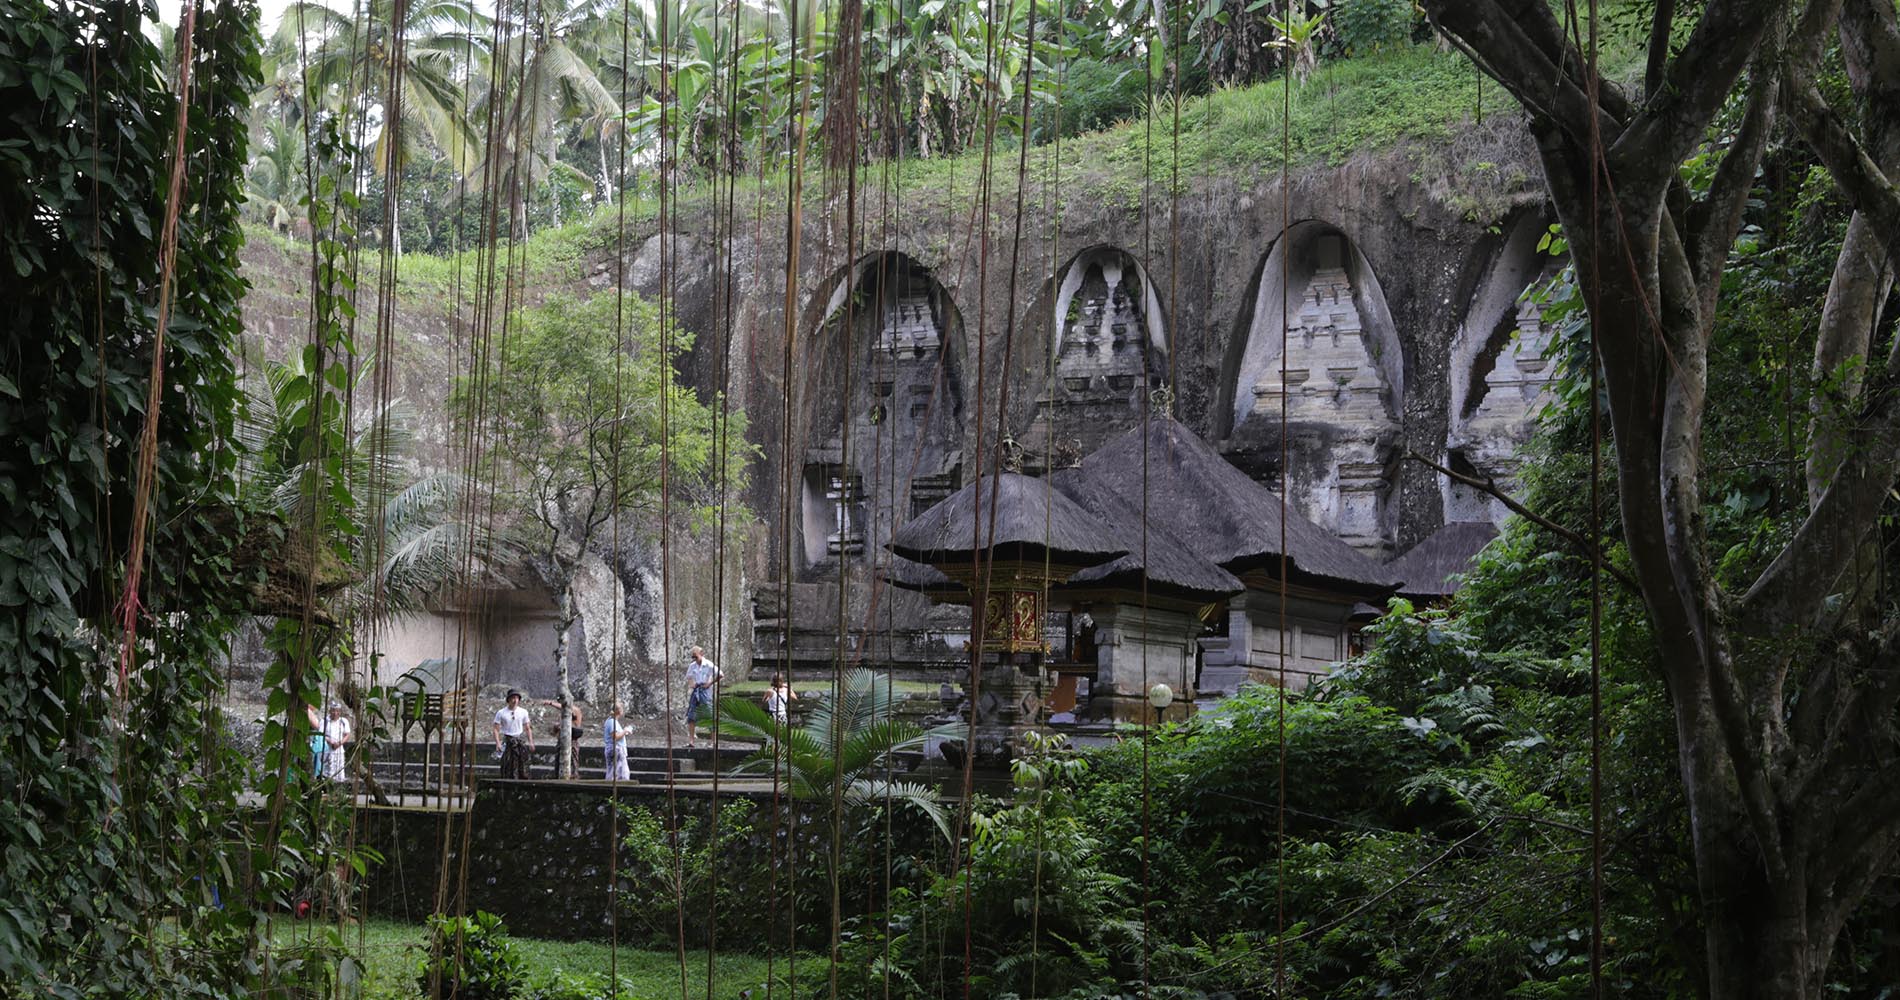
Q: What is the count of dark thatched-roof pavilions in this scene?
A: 4